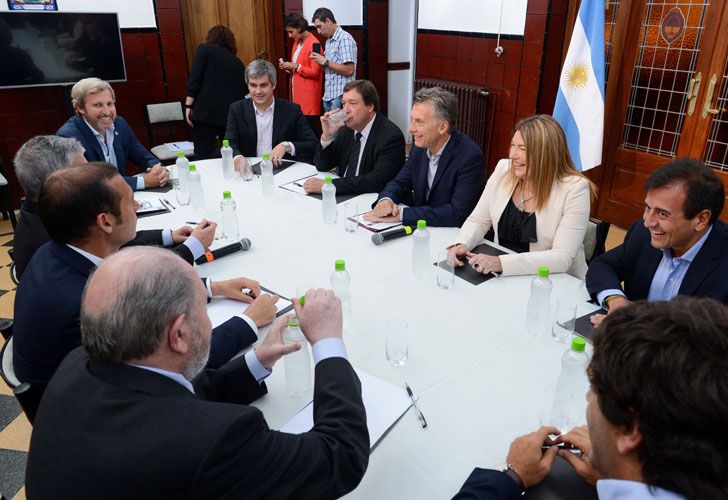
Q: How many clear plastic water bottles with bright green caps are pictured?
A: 11